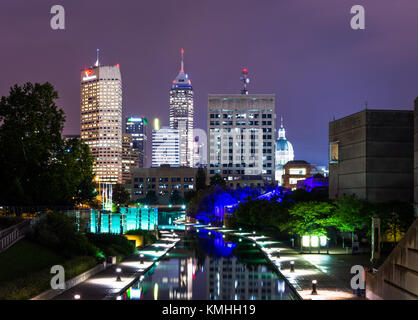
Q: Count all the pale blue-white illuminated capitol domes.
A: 1